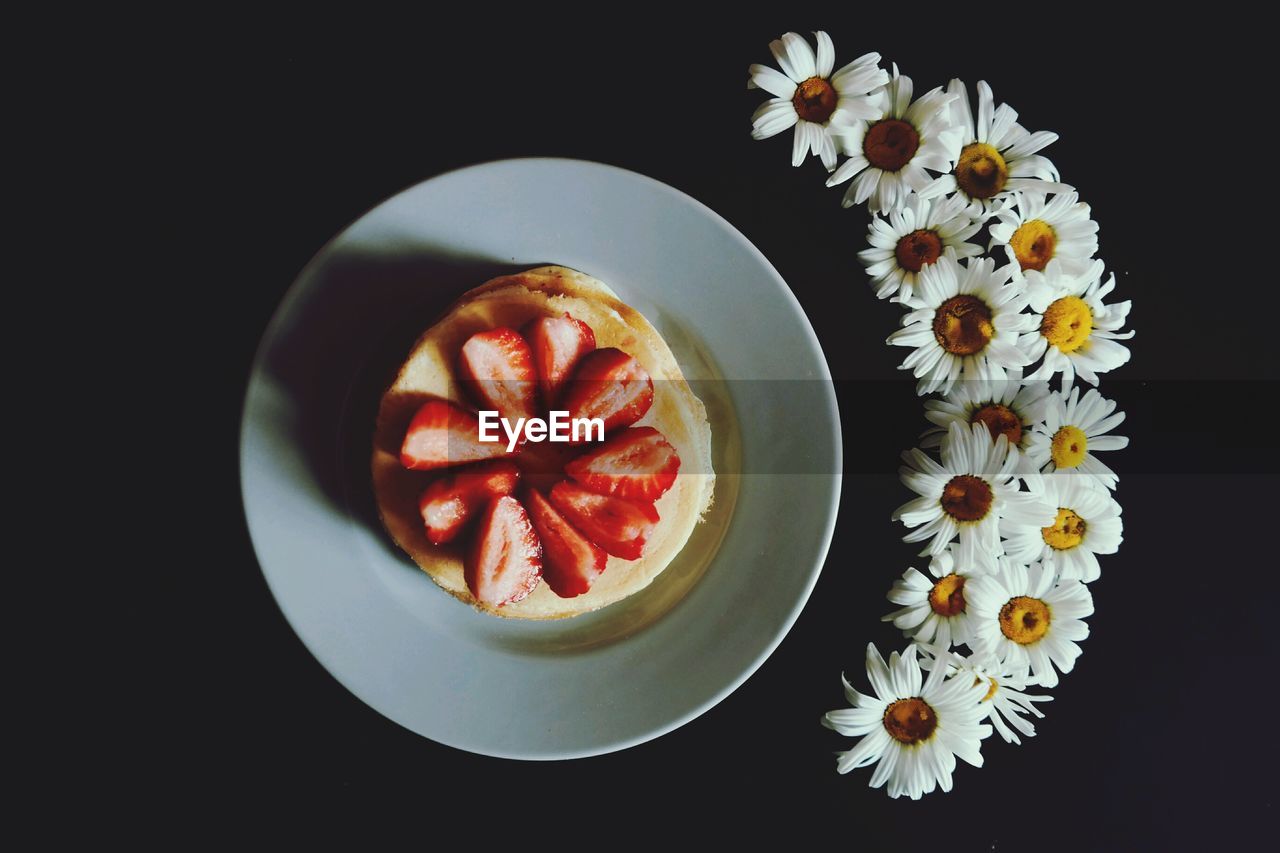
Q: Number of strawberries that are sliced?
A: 9